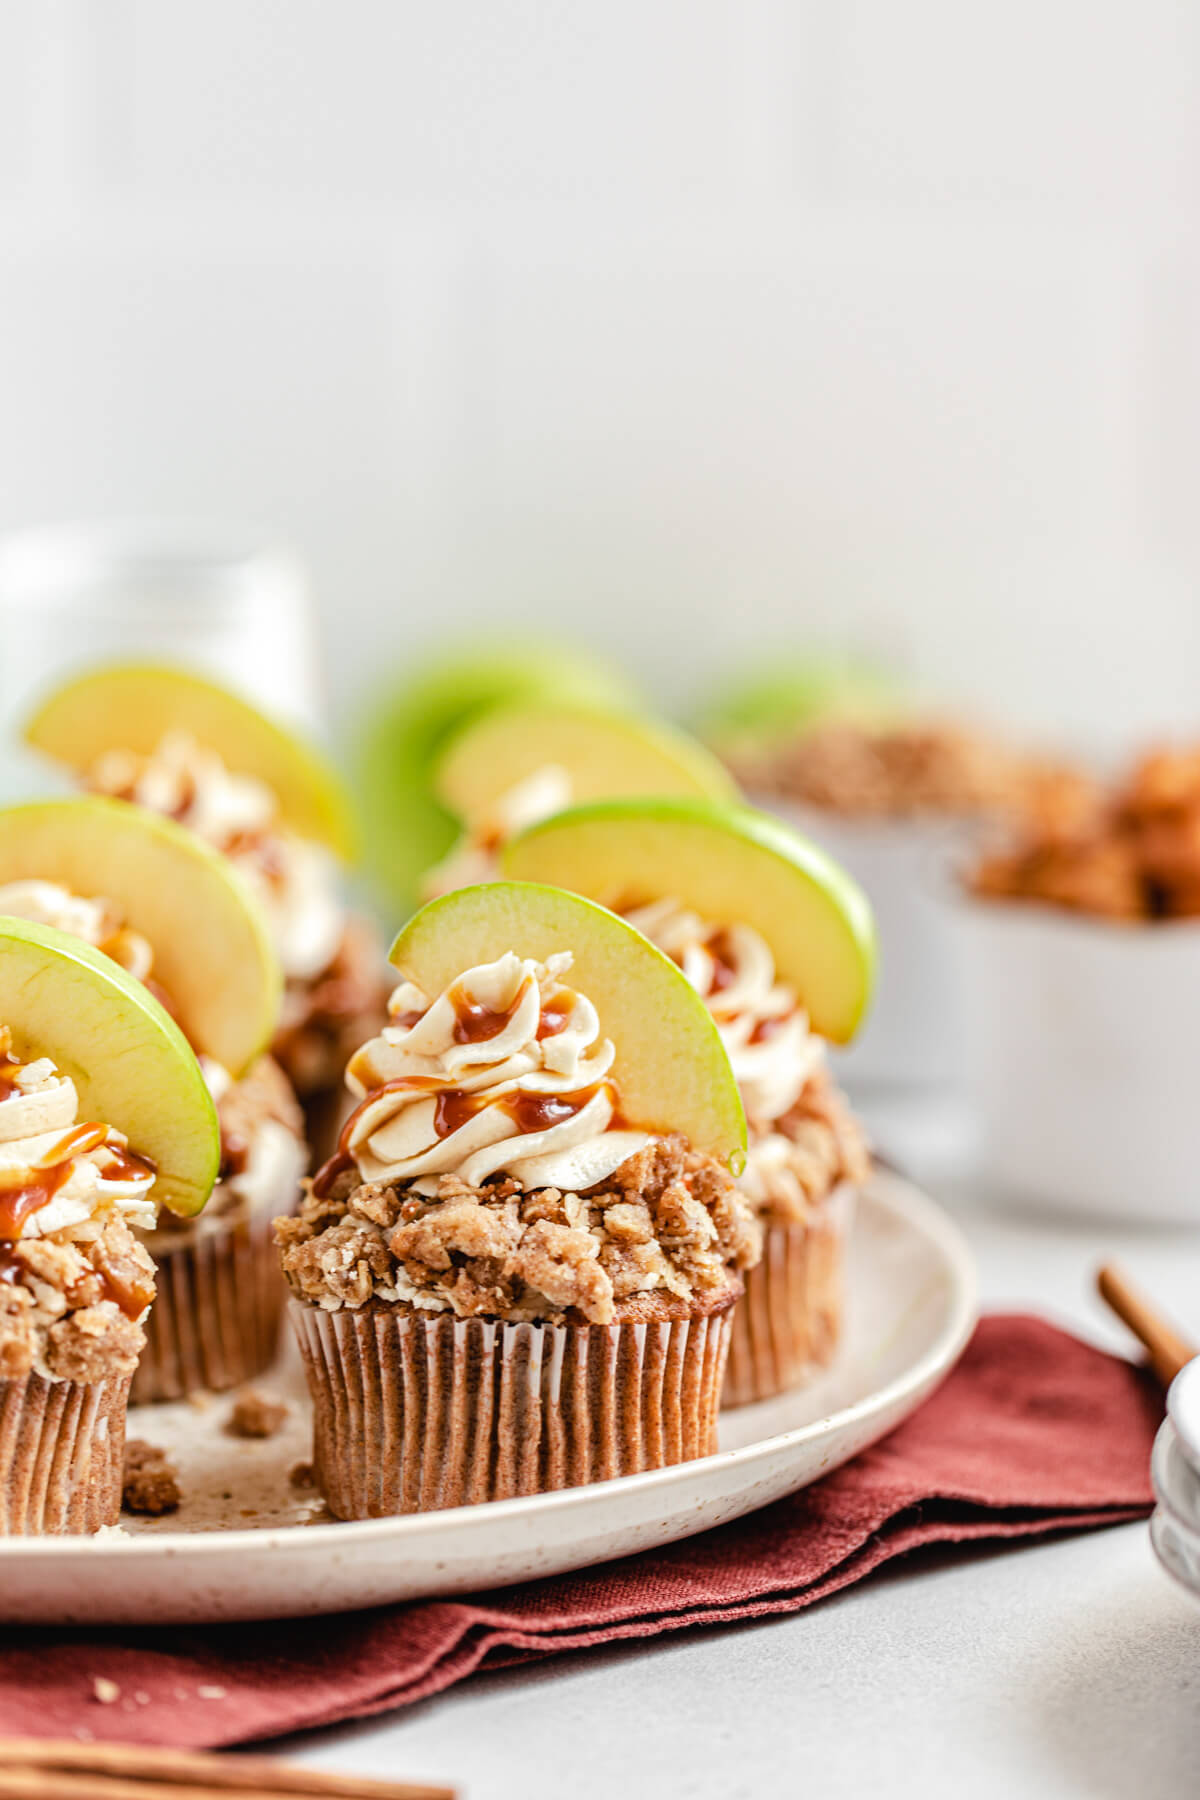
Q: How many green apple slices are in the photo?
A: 6